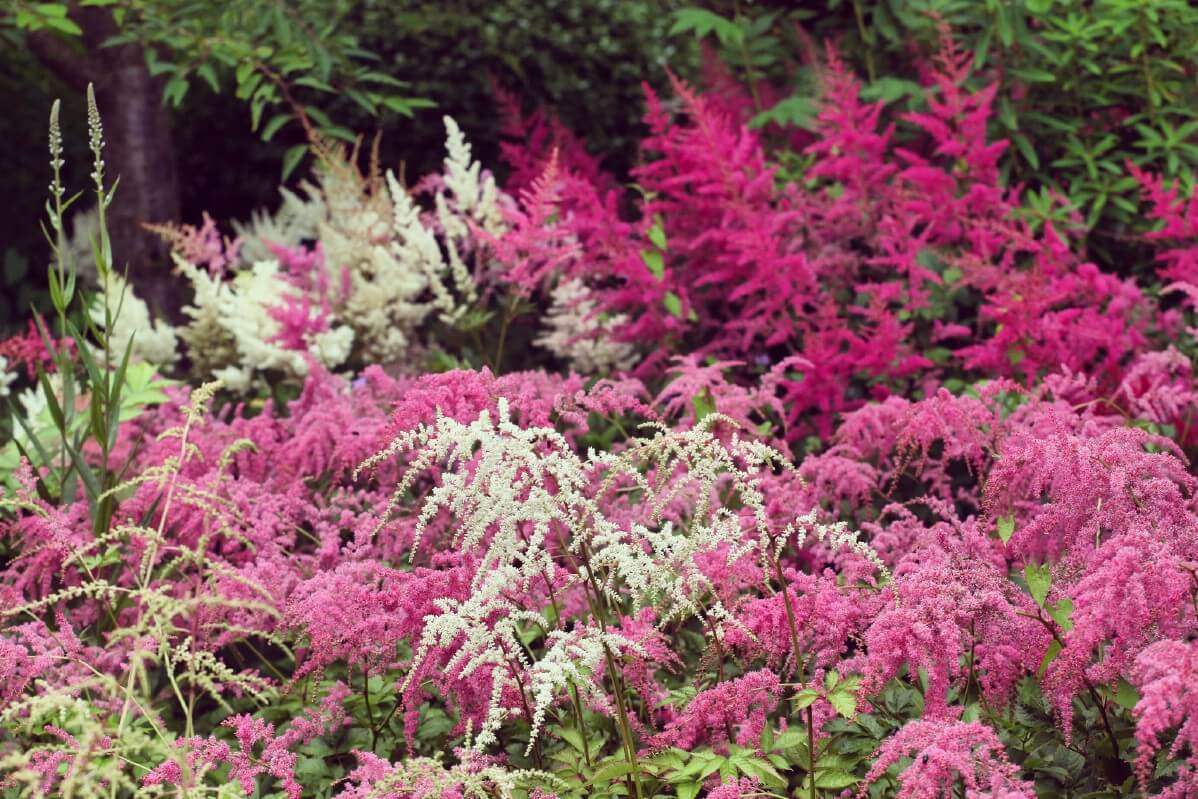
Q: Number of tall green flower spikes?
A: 2